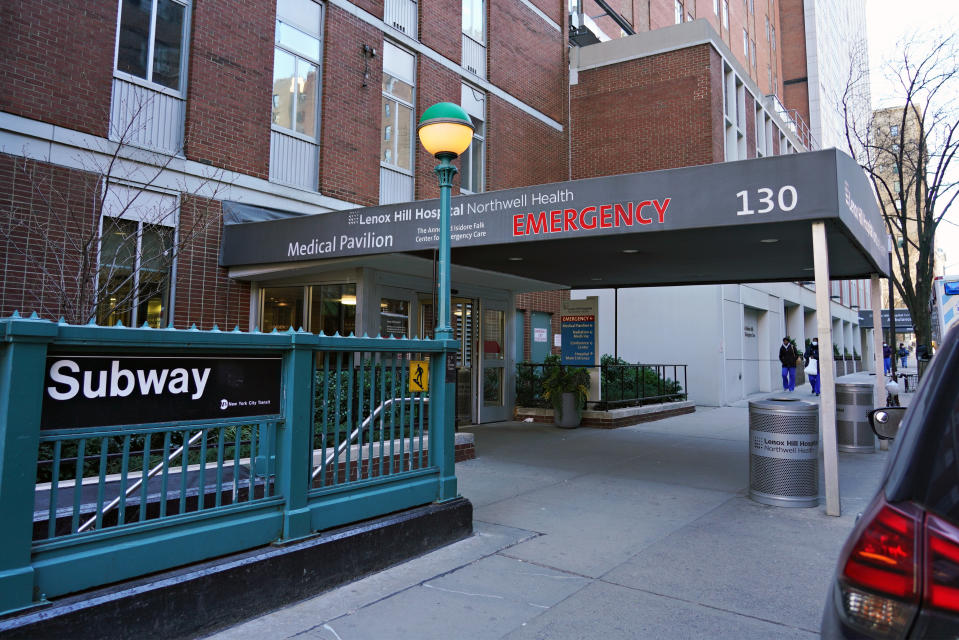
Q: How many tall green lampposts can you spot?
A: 1